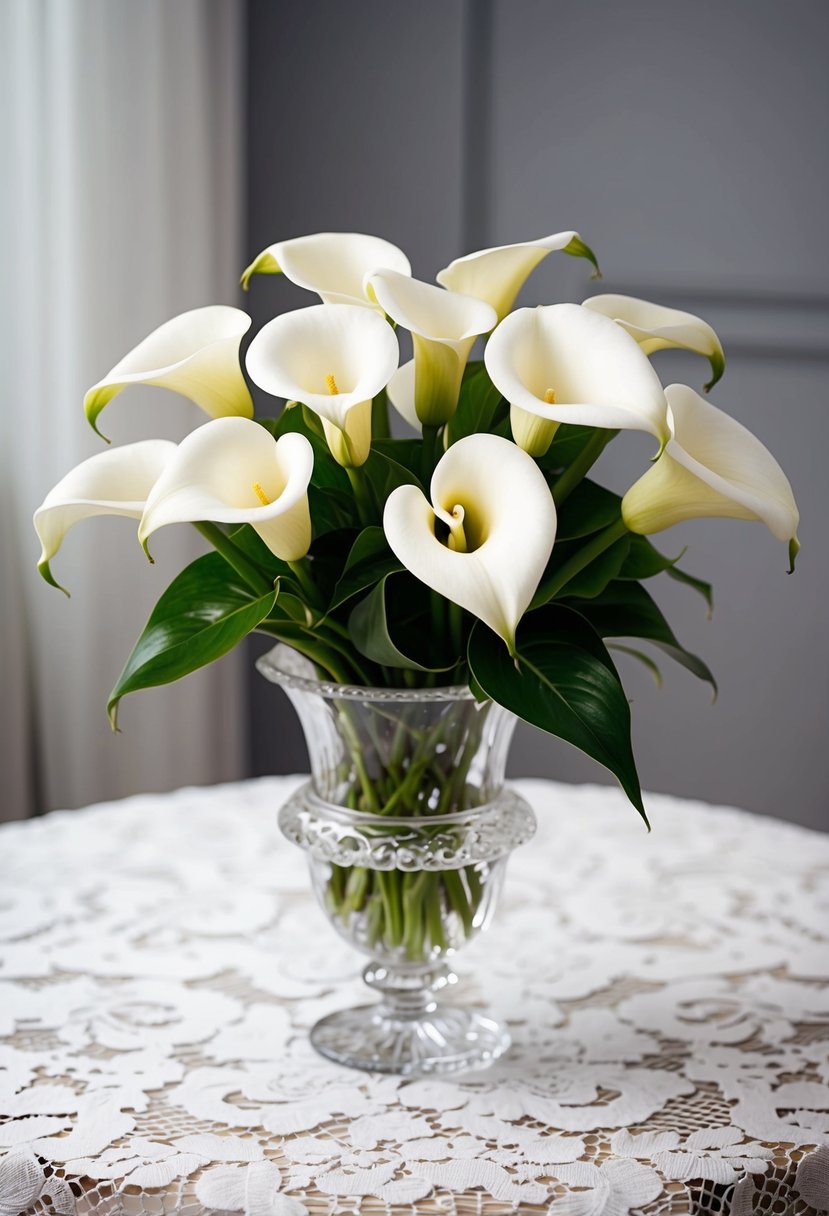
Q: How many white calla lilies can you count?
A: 11